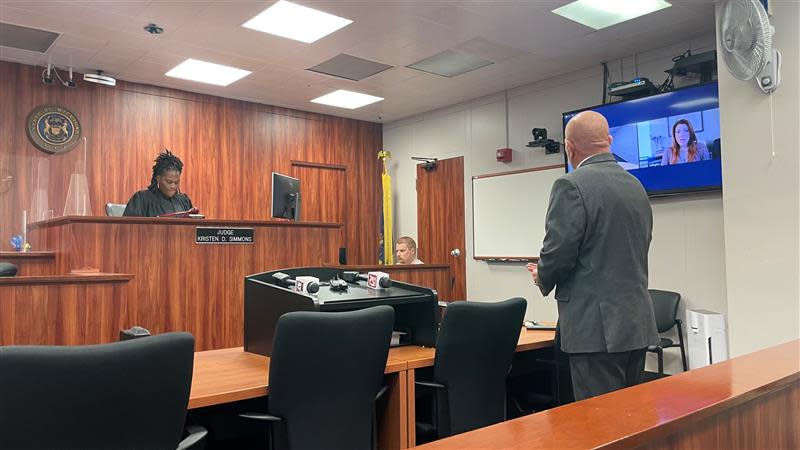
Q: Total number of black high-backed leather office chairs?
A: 3